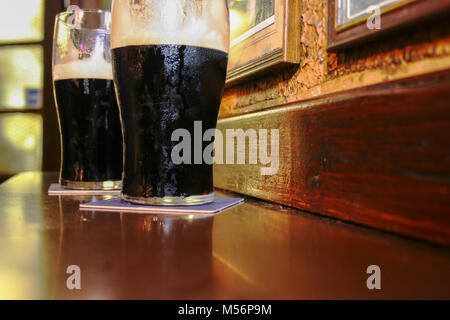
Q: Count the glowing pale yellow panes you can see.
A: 3